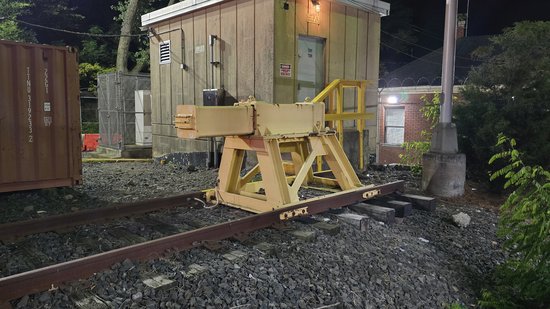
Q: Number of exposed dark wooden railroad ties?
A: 4